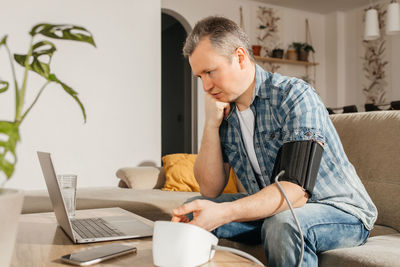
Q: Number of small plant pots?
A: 4